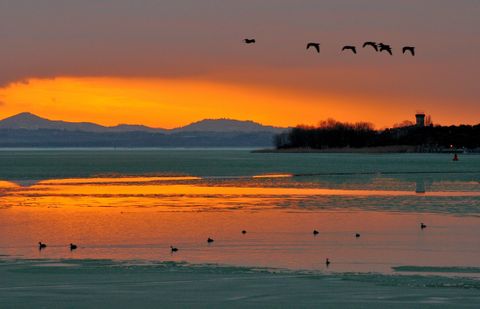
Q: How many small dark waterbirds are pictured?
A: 9